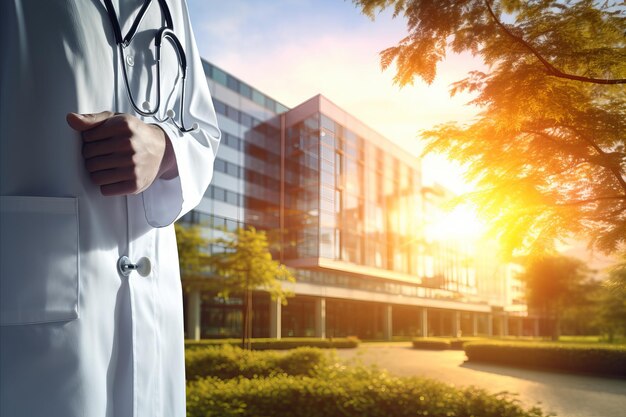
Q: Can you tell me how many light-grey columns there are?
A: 11